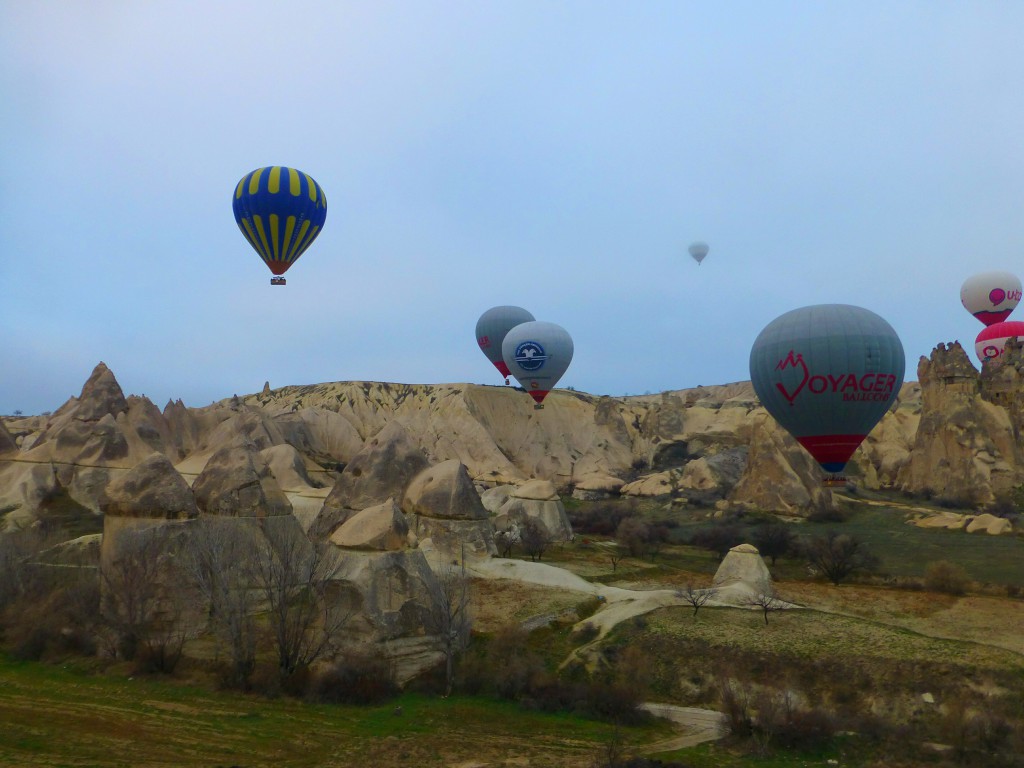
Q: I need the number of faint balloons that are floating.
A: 1